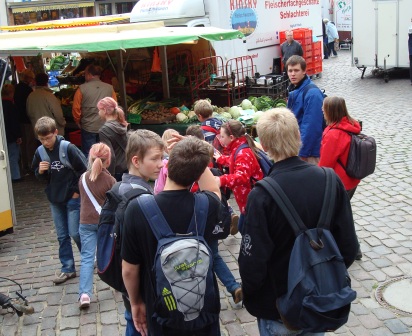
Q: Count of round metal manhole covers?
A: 1